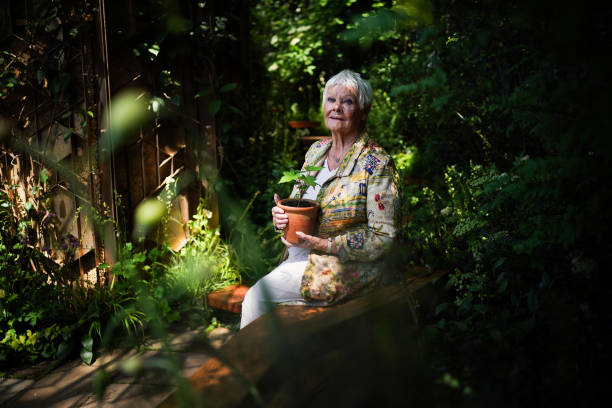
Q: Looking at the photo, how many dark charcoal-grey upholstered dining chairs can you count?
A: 0